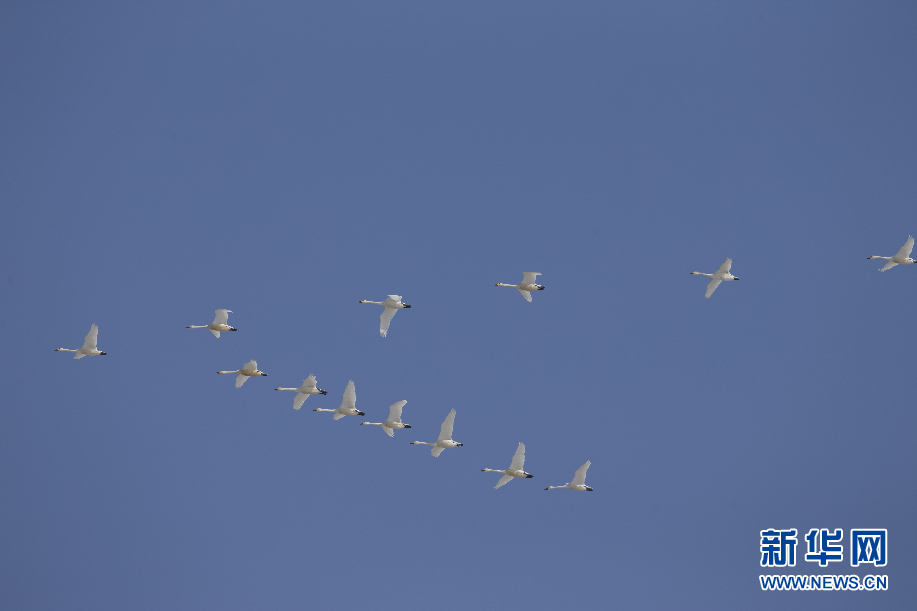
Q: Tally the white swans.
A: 13